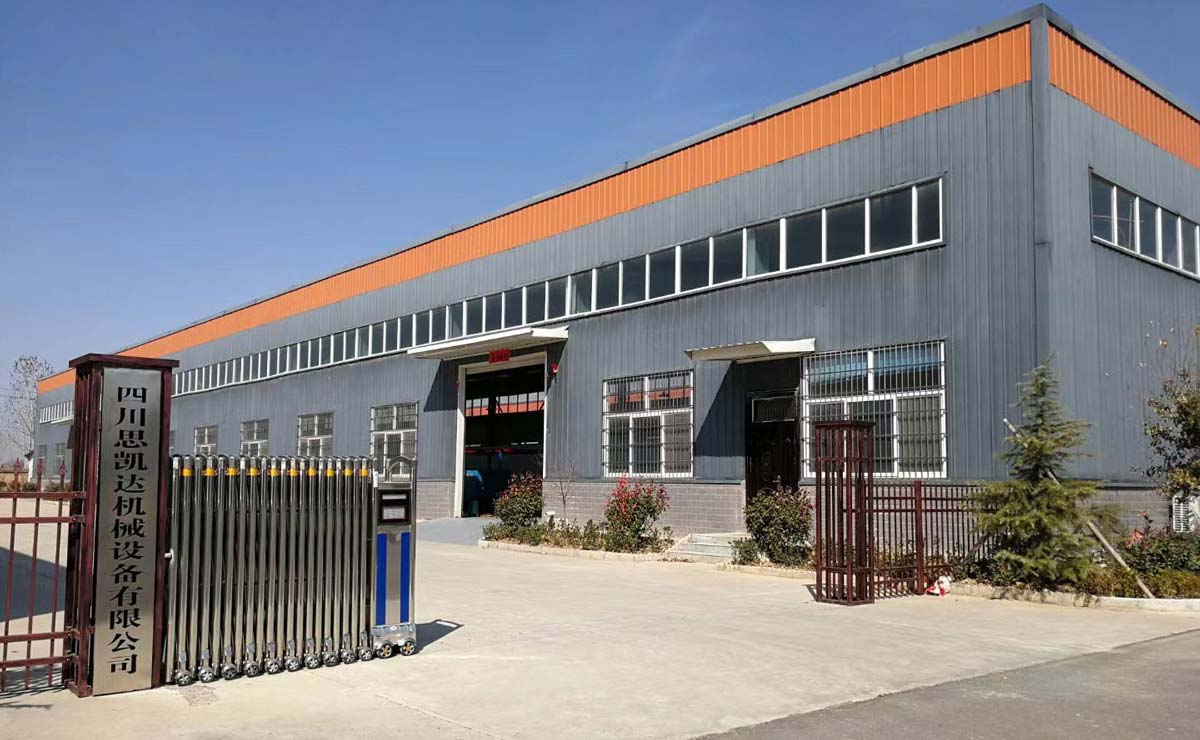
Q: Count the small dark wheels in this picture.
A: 12